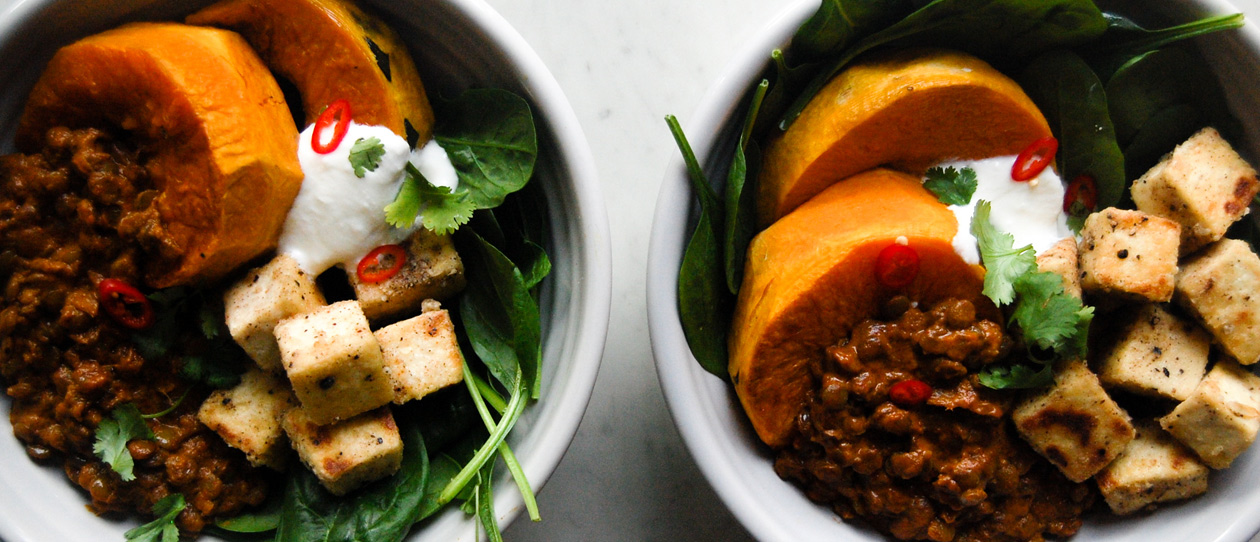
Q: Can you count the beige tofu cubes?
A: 14